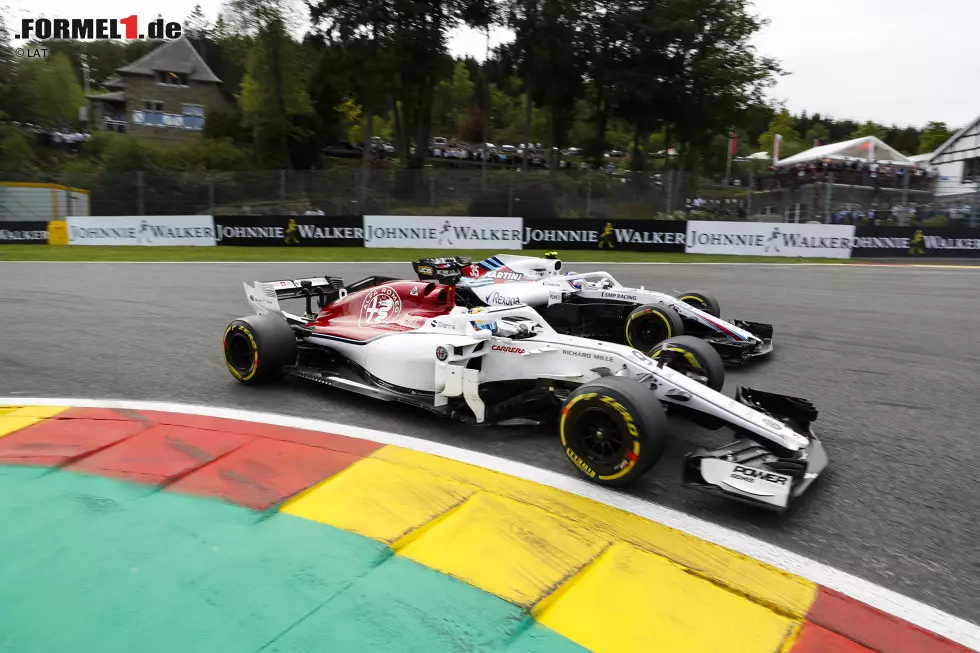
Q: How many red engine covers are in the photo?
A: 1